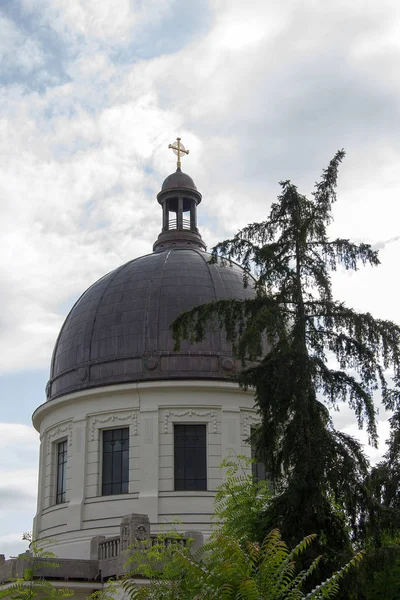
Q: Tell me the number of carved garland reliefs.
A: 4